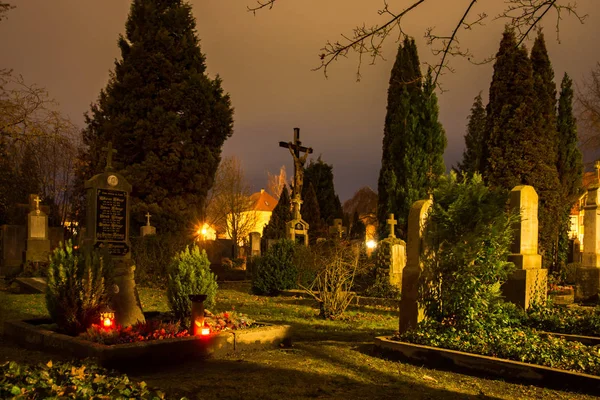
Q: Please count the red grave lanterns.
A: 2